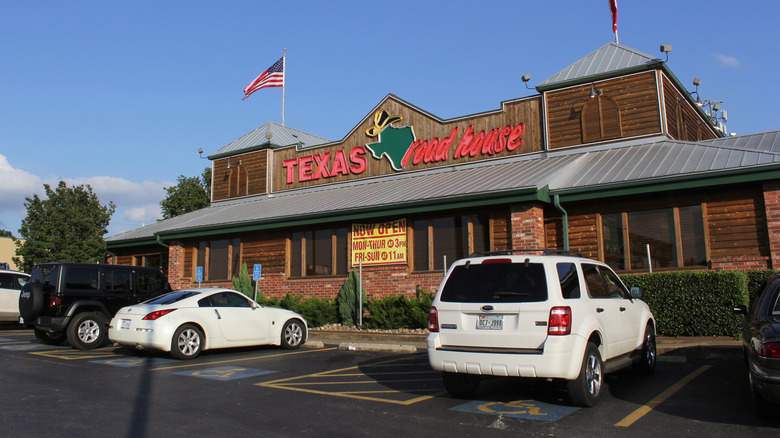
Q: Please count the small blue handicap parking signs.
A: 2